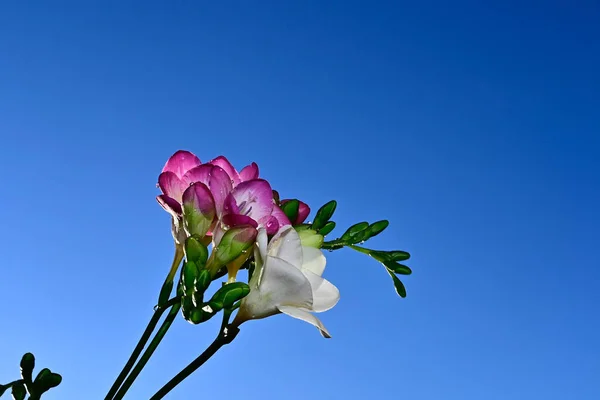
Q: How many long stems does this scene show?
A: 3